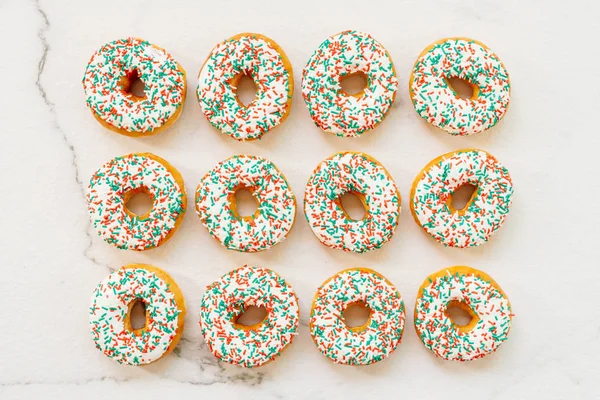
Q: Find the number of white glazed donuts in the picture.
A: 12